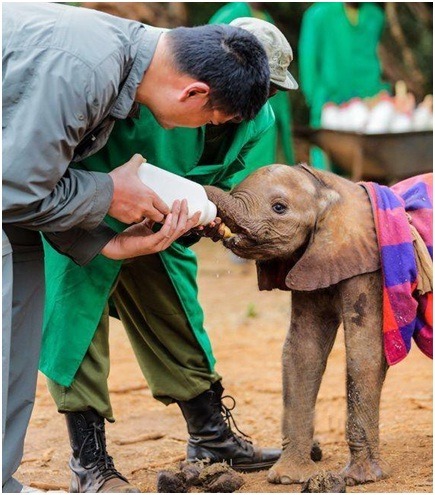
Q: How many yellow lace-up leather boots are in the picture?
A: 0